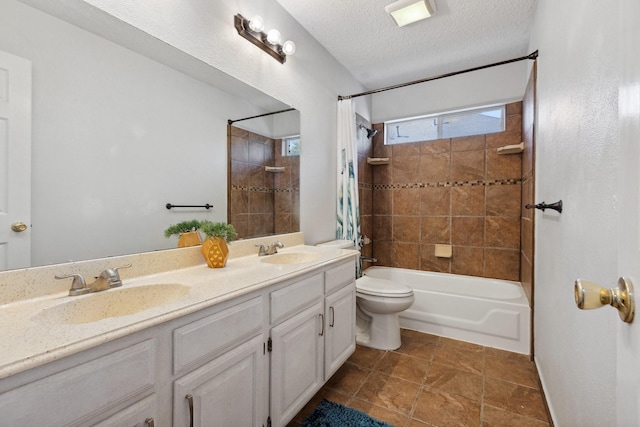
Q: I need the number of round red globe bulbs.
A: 0